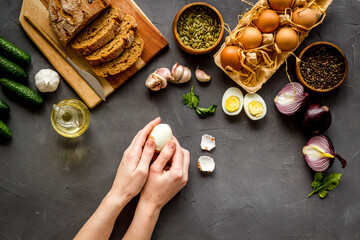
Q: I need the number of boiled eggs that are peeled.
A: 2